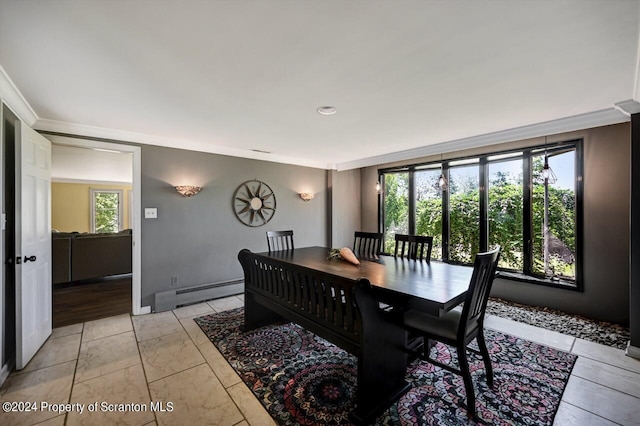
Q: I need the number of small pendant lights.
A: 3